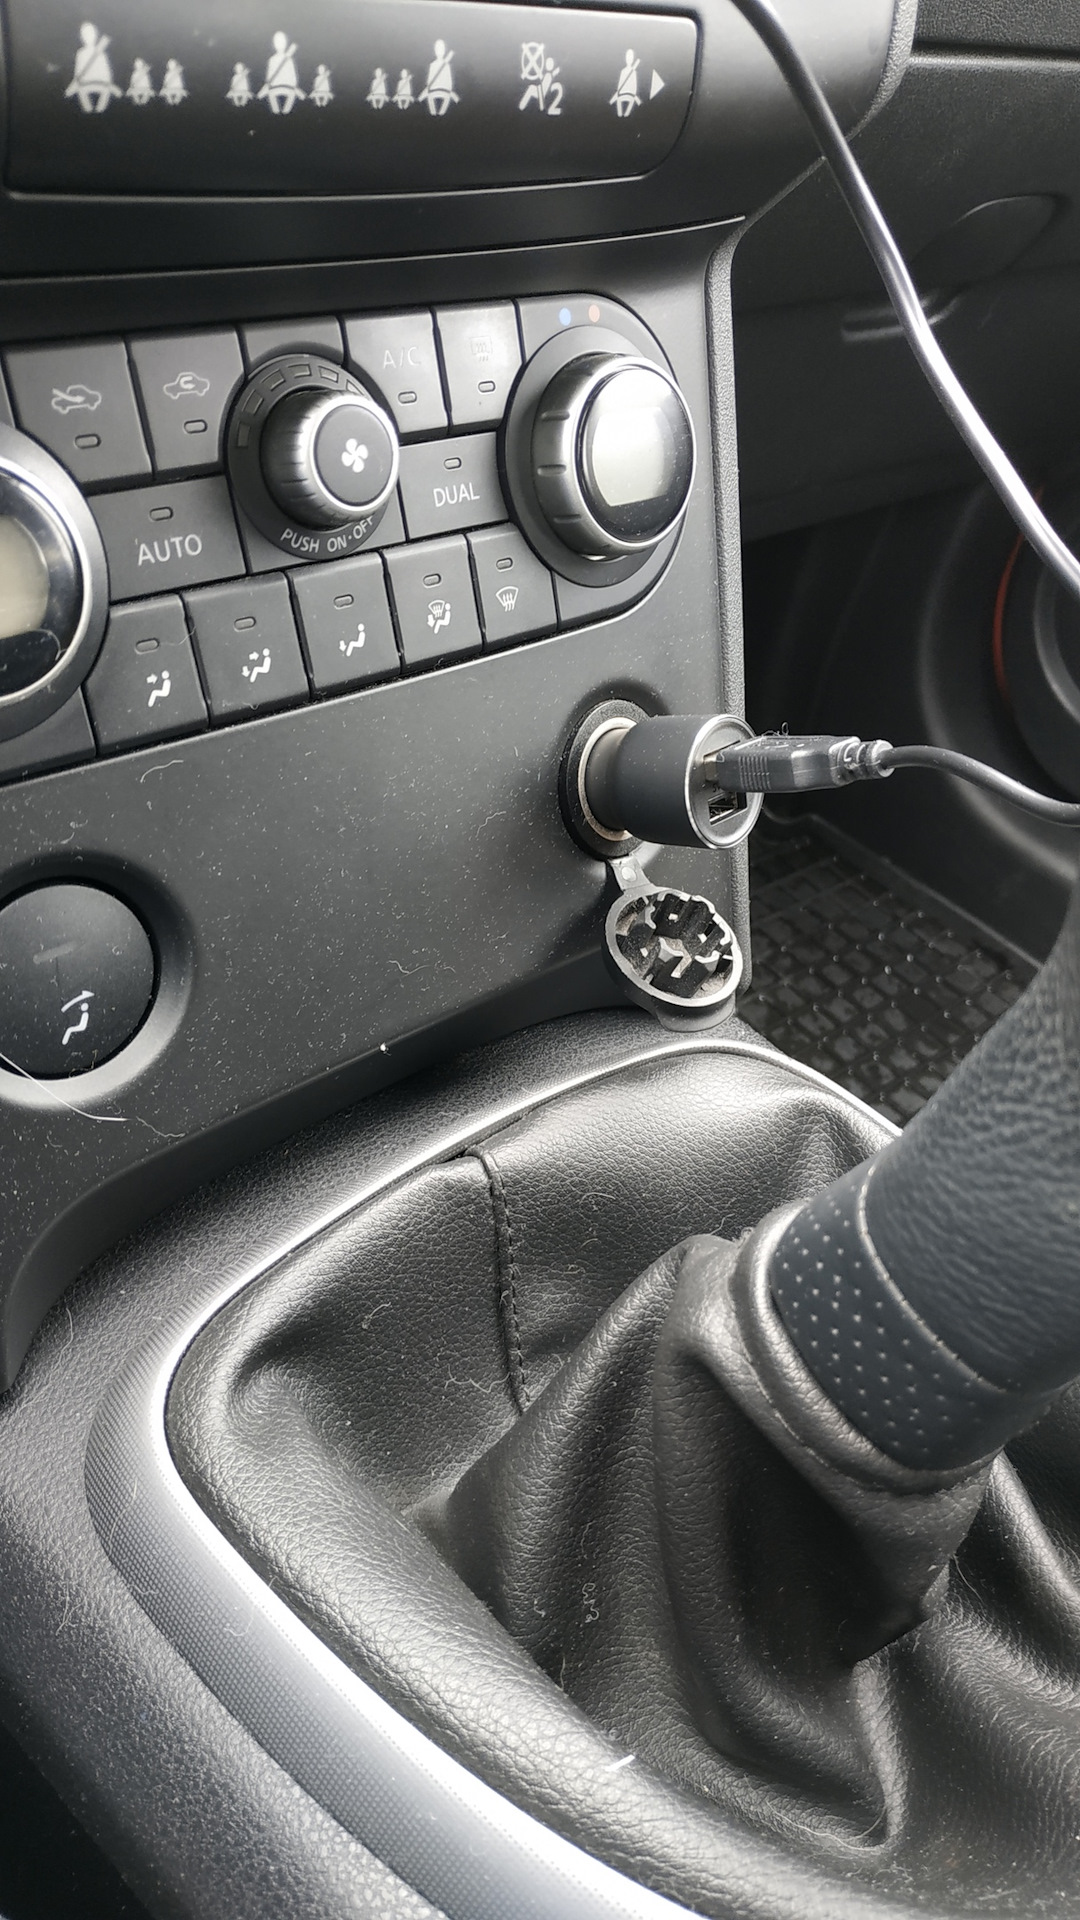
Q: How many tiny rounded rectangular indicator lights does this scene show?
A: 11